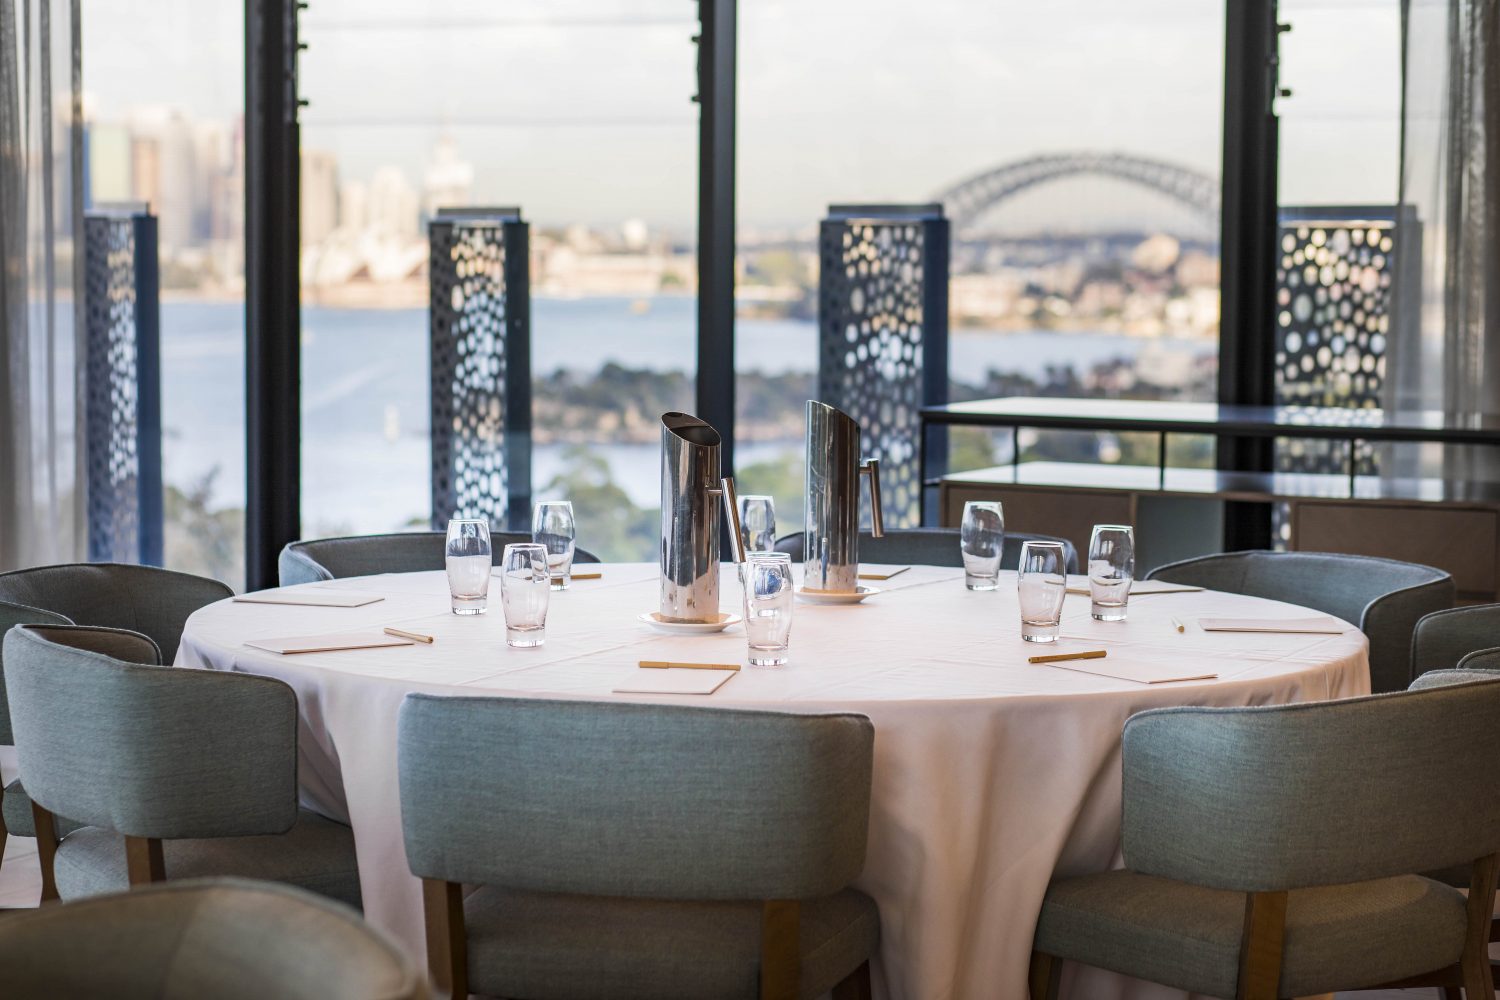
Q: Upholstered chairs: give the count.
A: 9